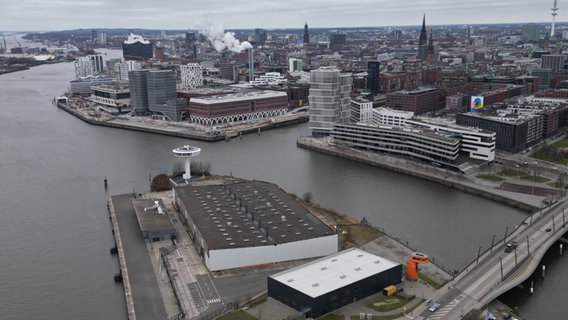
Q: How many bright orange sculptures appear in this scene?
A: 1